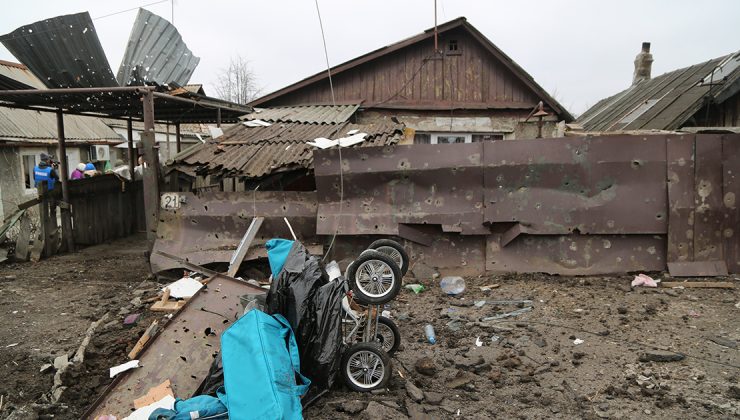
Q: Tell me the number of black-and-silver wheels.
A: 4